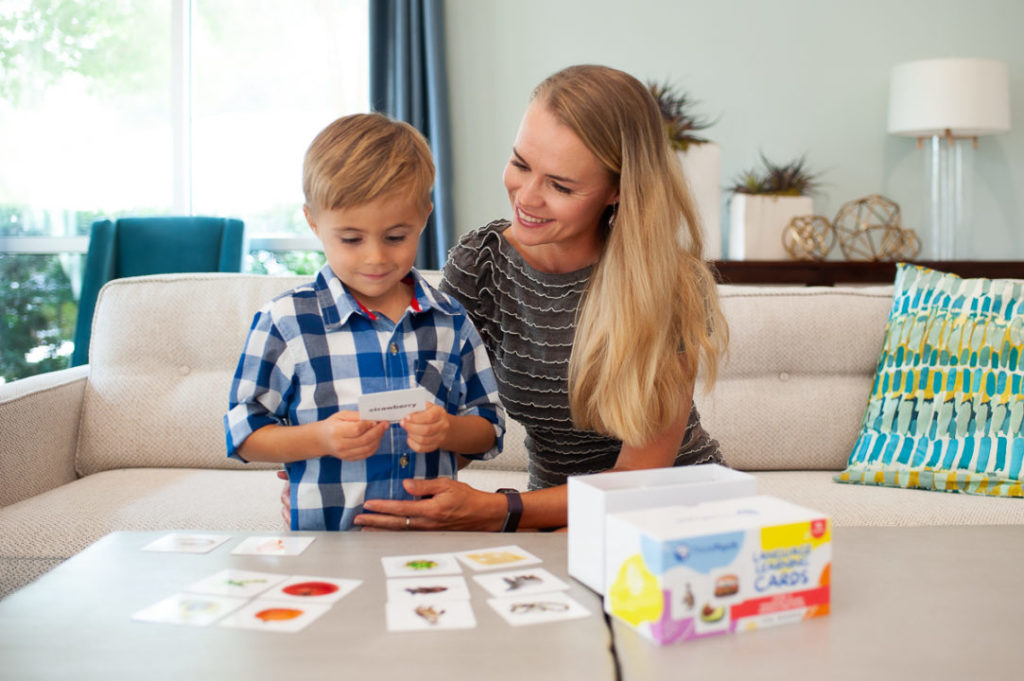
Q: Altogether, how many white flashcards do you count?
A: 13